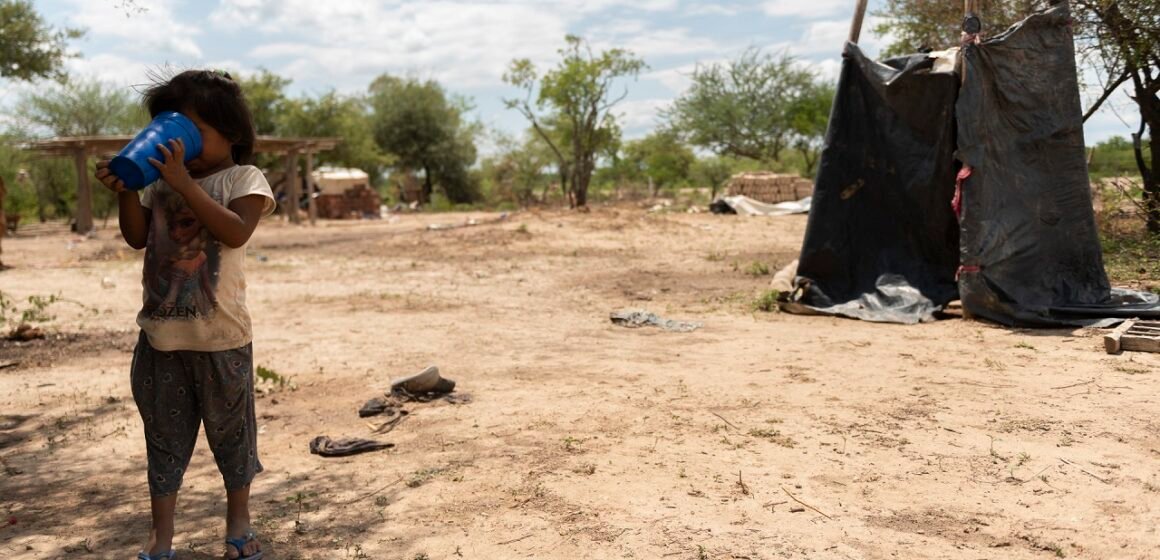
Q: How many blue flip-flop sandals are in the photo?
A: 2